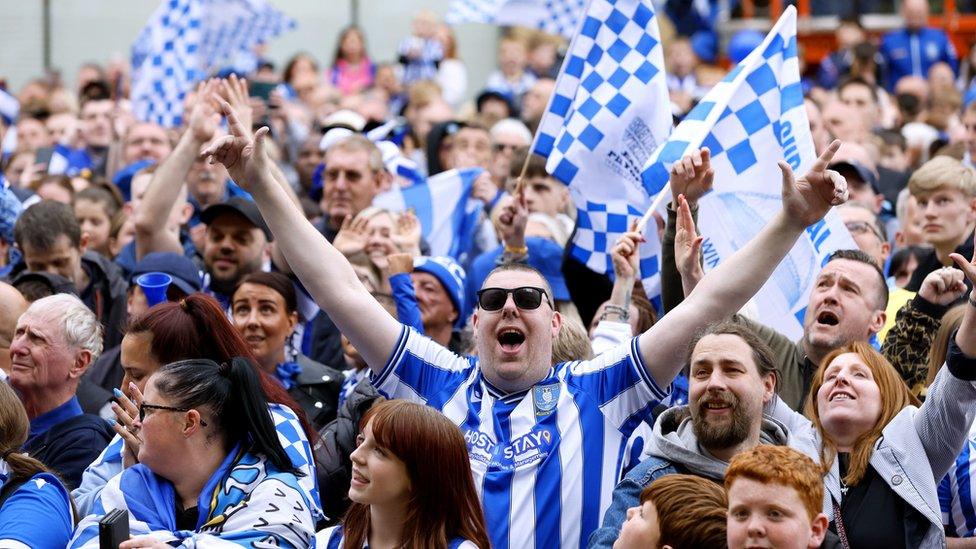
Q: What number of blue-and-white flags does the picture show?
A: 5